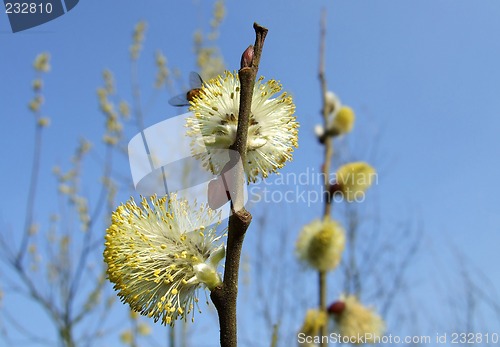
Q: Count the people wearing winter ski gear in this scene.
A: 0